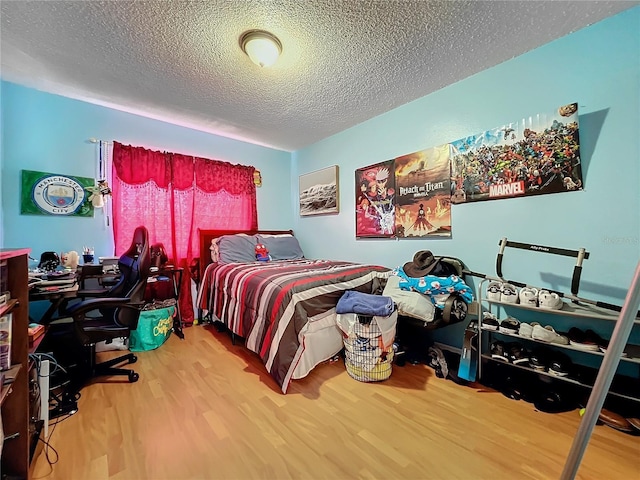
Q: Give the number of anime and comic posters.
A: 3